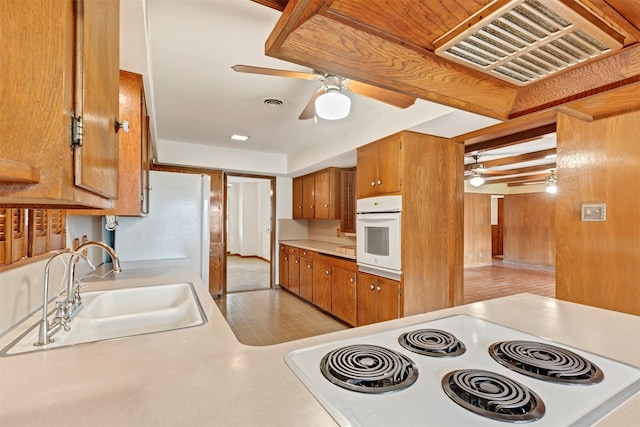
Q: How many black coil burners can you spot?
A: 4